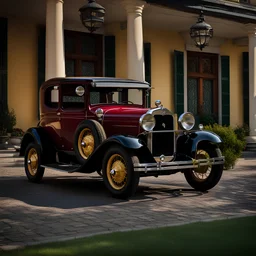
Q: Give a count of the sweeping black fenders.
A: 3